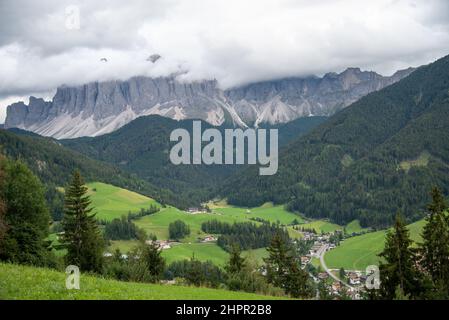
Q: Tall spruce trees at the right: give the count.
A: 2